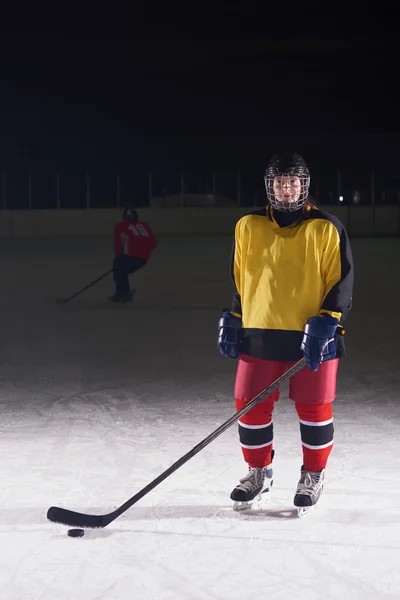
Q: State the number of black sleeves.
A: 2